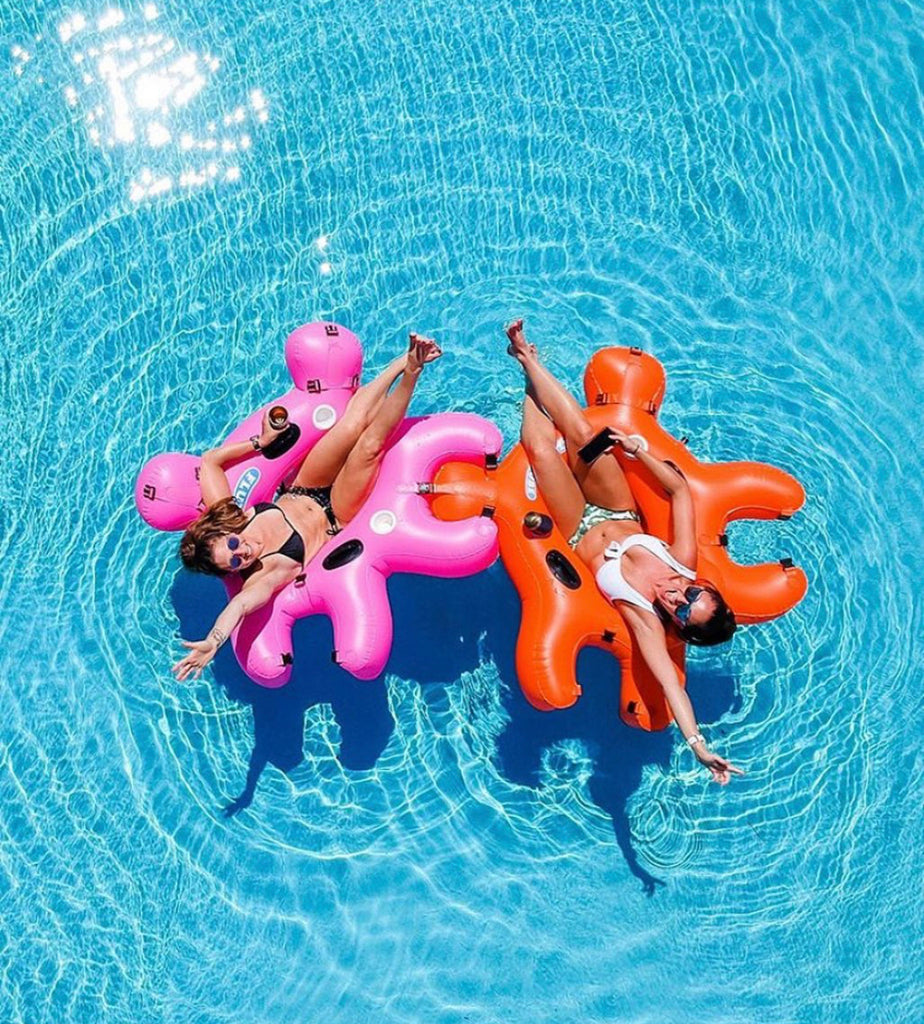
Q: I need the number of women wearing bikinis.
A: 2